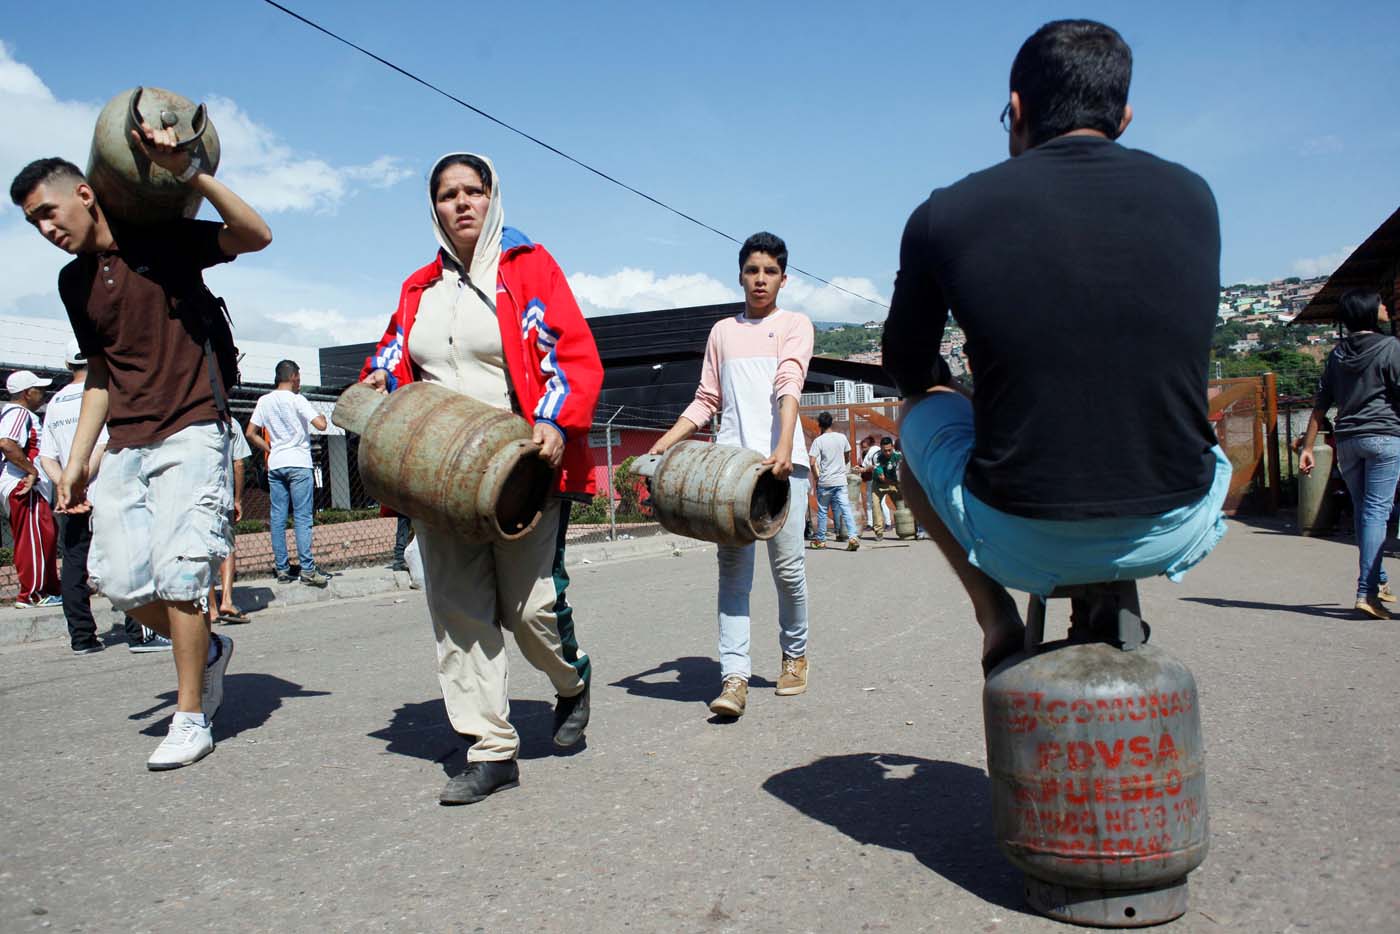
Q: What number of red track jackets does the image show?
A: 1